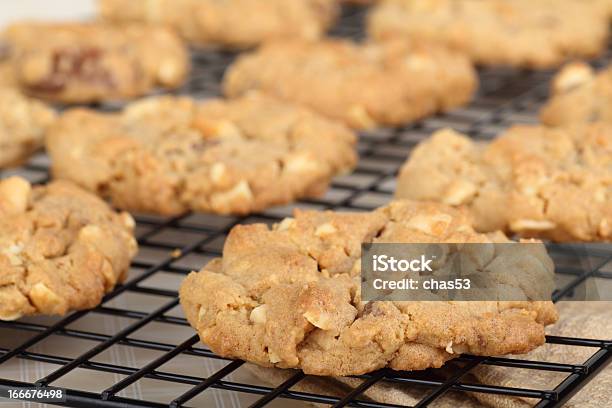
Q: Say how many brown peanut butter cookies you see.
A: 10